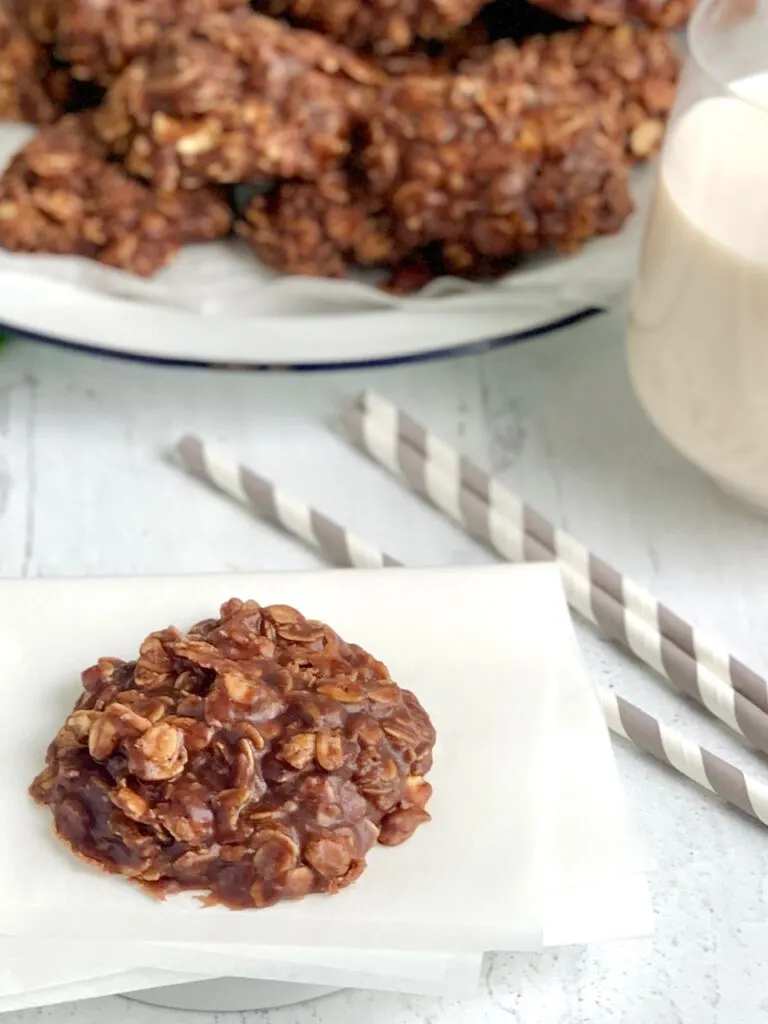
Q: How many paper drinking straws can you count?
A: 3